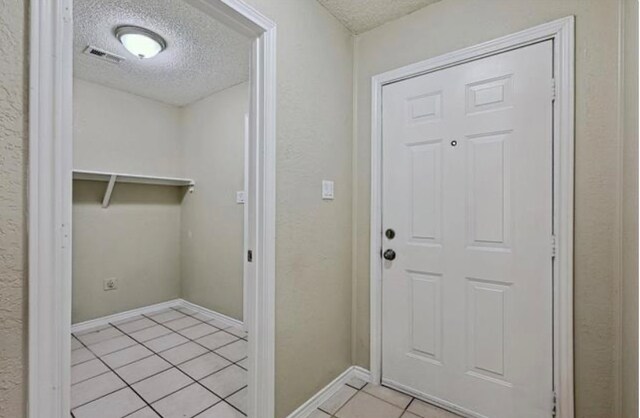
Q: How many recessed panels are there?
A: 6